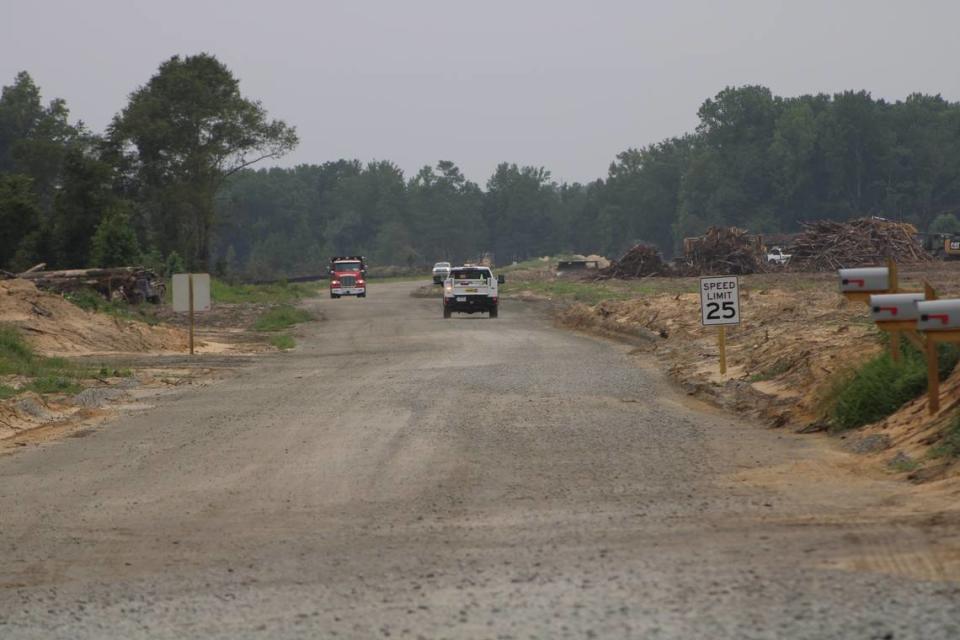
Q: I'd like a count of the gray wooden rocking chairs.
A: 0